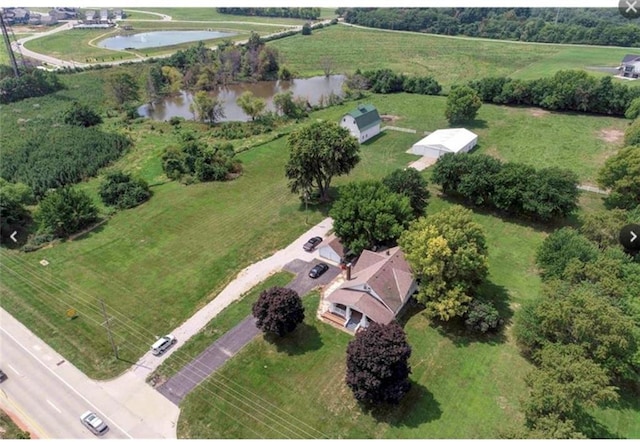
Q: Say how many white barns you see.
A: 2